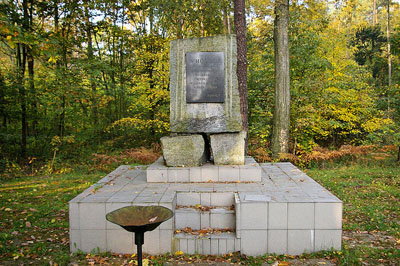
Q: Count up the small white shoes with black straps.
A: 0